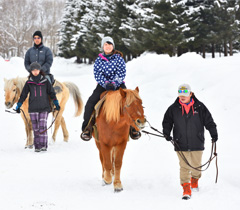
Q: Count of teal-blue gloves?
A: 2